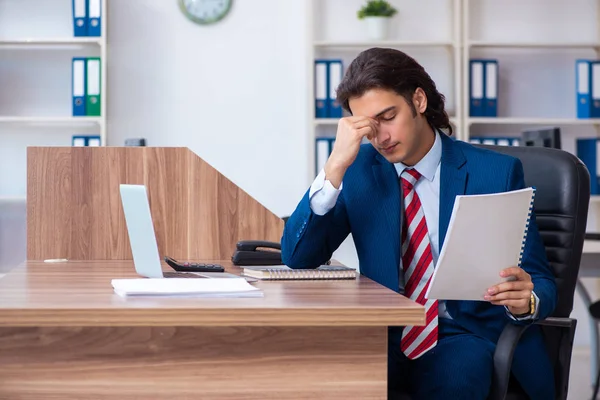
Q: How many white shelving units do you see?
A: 3